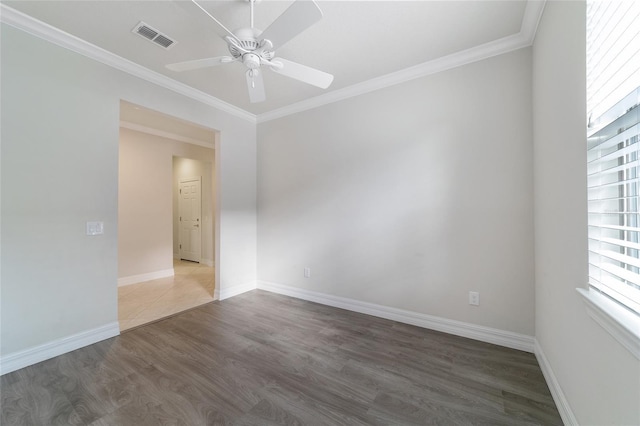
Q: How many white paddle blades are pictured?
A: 5